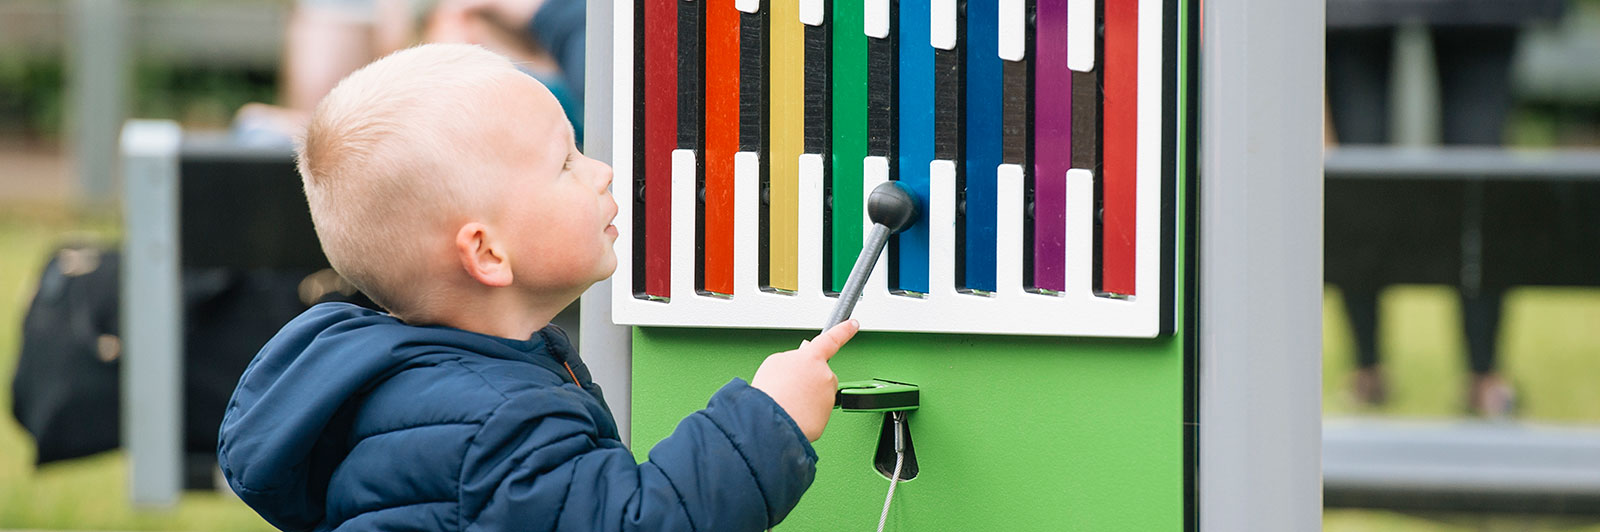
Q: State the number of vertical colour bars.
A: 8